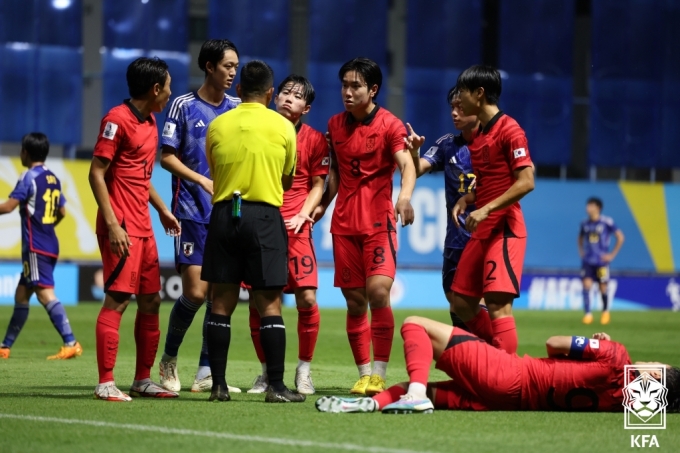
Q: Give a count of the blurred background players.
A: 2